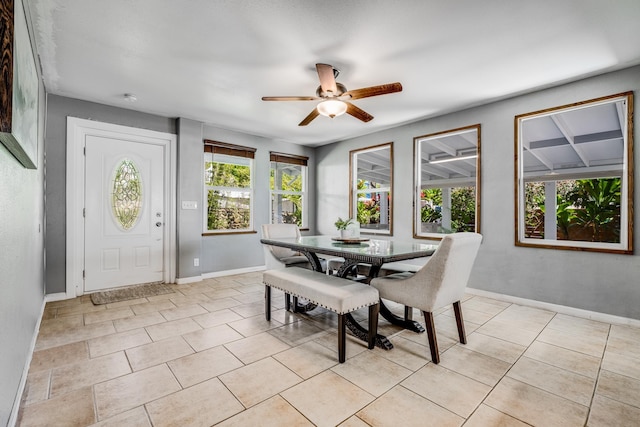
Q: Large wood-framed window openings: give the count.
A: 3